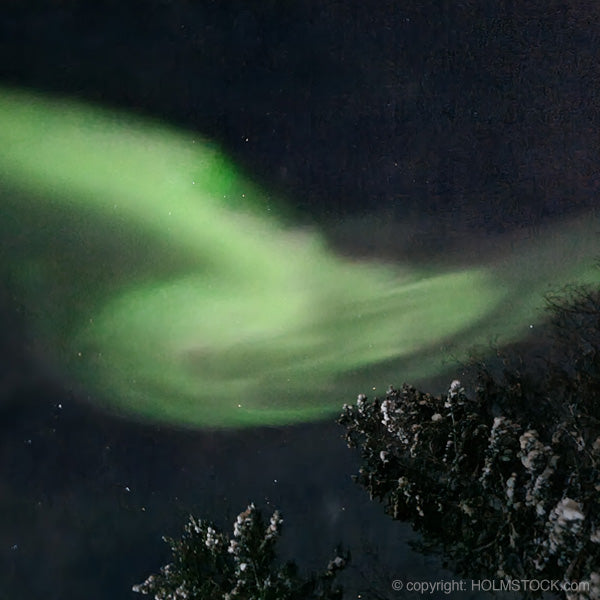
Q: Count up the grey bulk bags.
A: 0